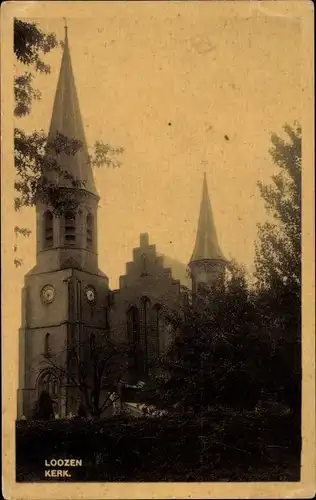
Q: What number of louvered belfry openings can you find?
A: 3